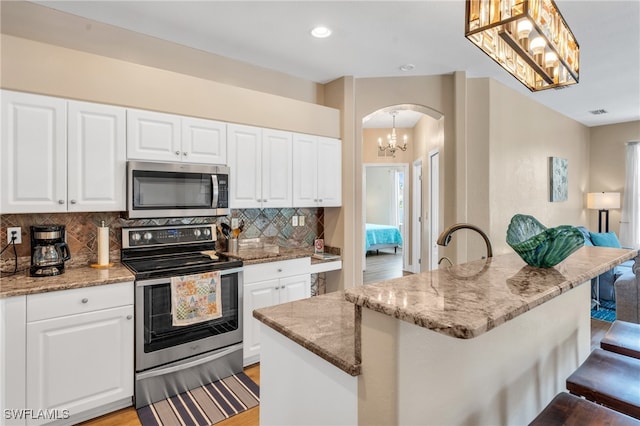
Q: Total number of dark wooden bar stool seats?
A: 3